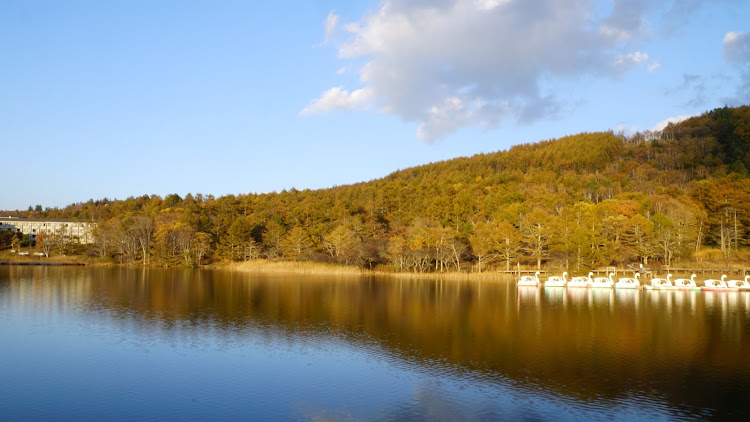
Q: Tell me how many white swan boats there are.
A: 9